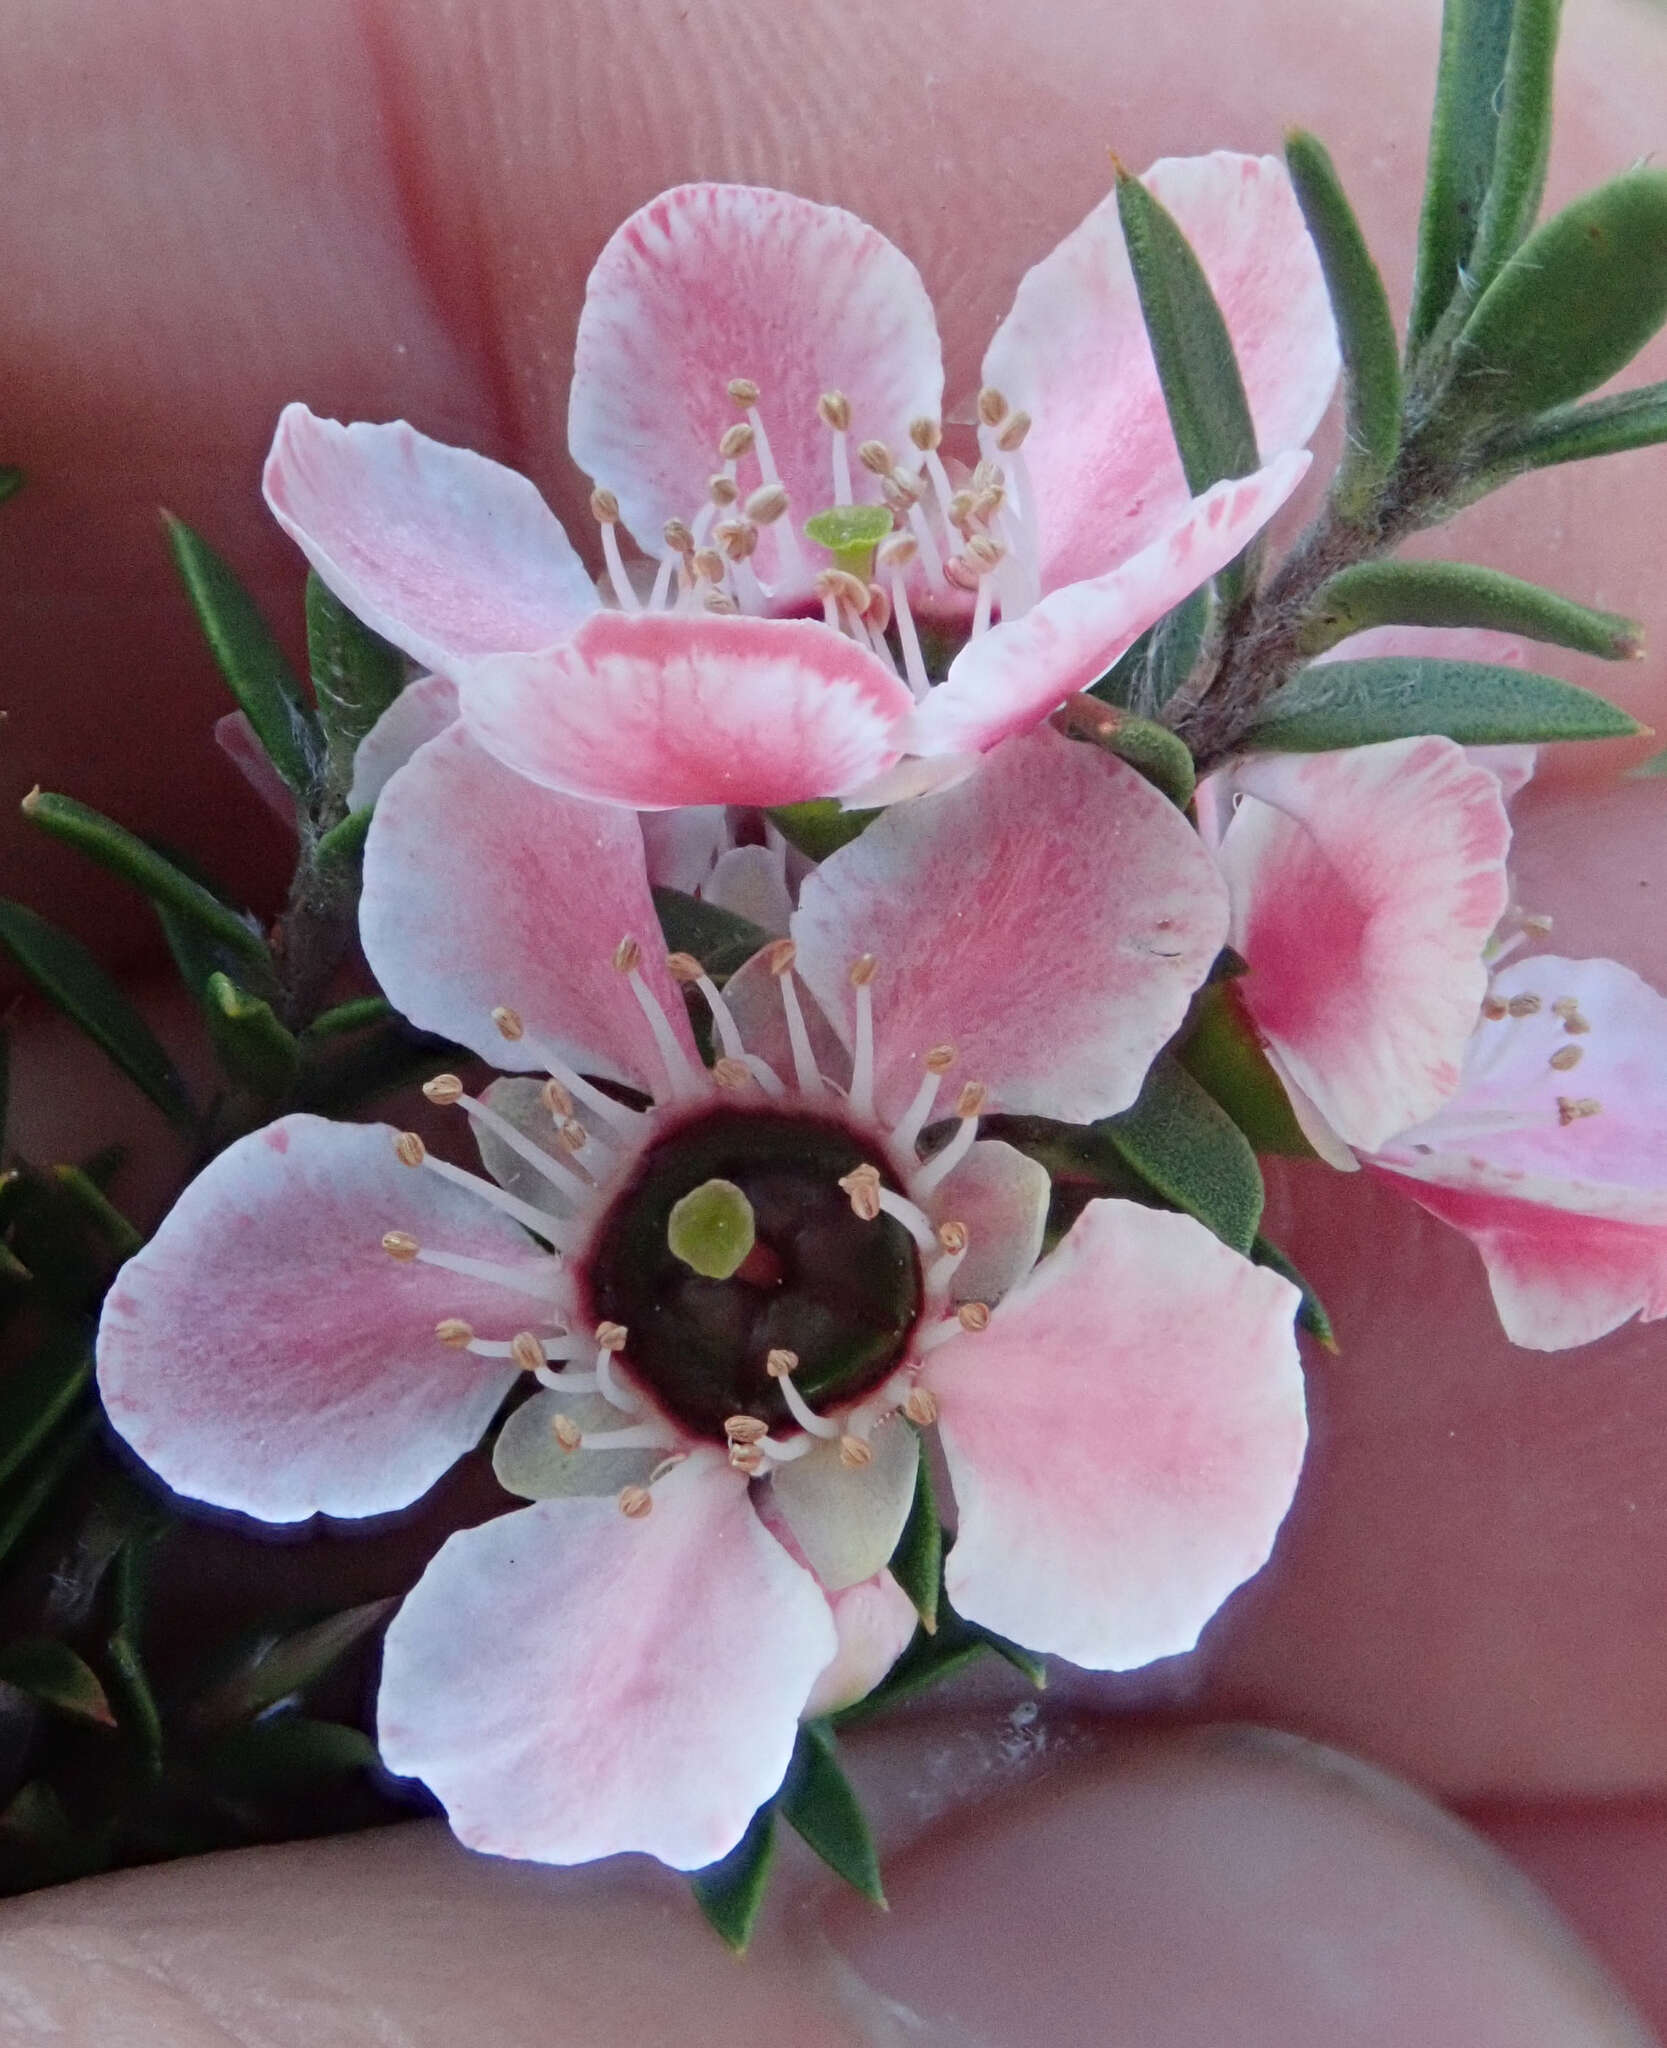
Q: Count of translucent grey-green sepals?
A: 5